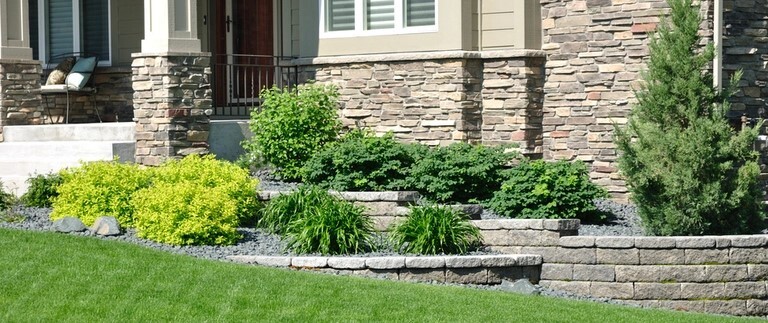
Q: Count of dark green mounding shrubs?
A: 3